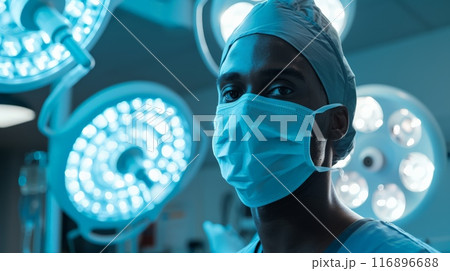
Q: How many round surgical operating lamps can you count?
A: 4